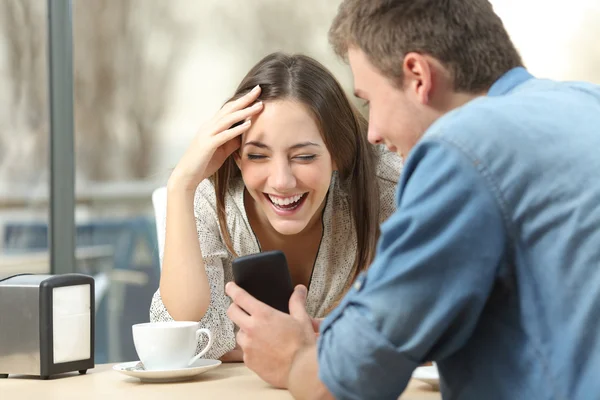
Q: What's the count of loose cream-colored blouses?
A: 1